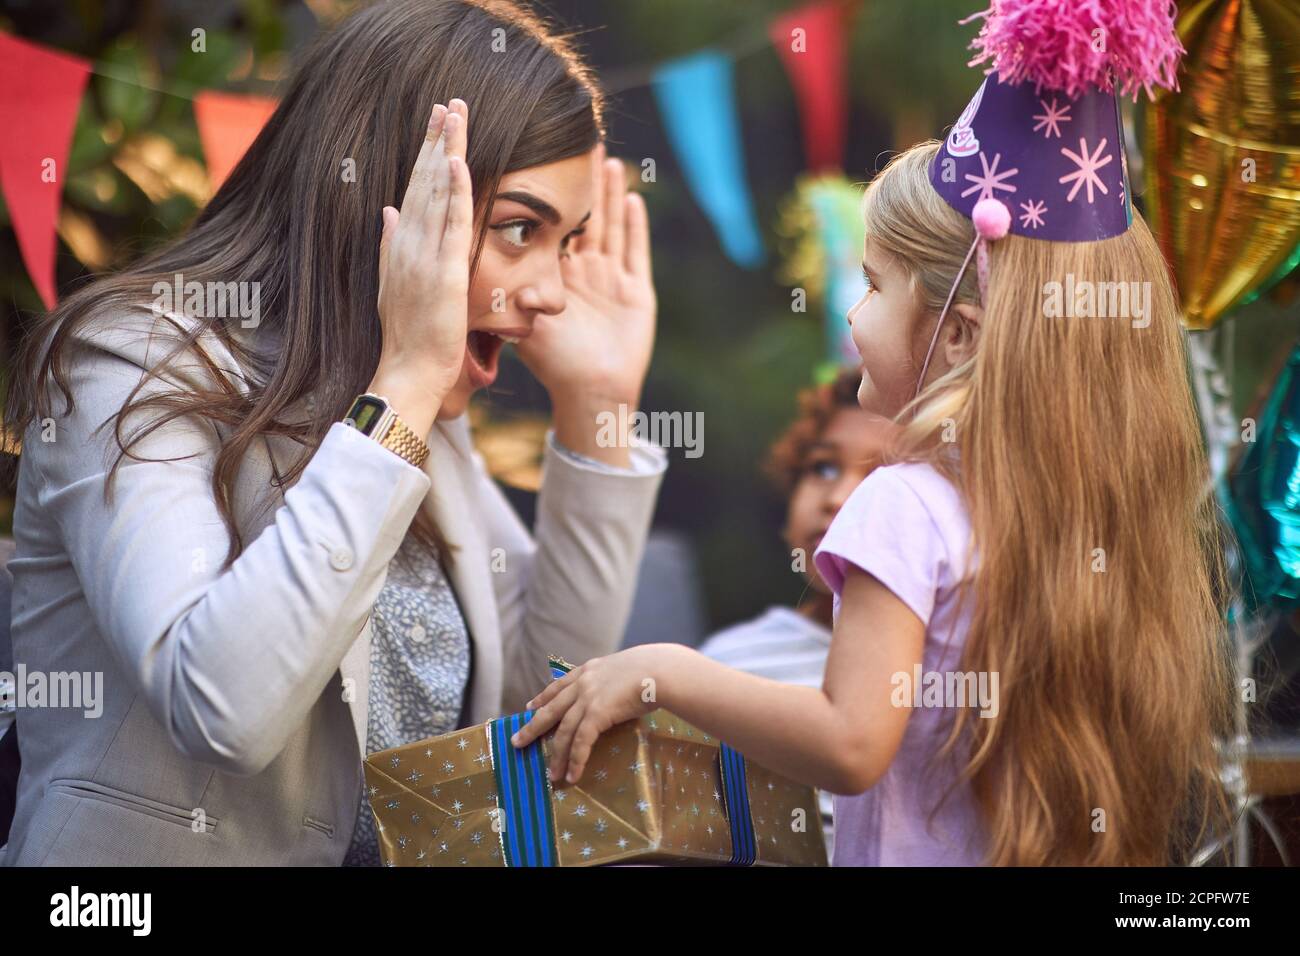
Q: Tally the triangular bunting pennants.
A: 4